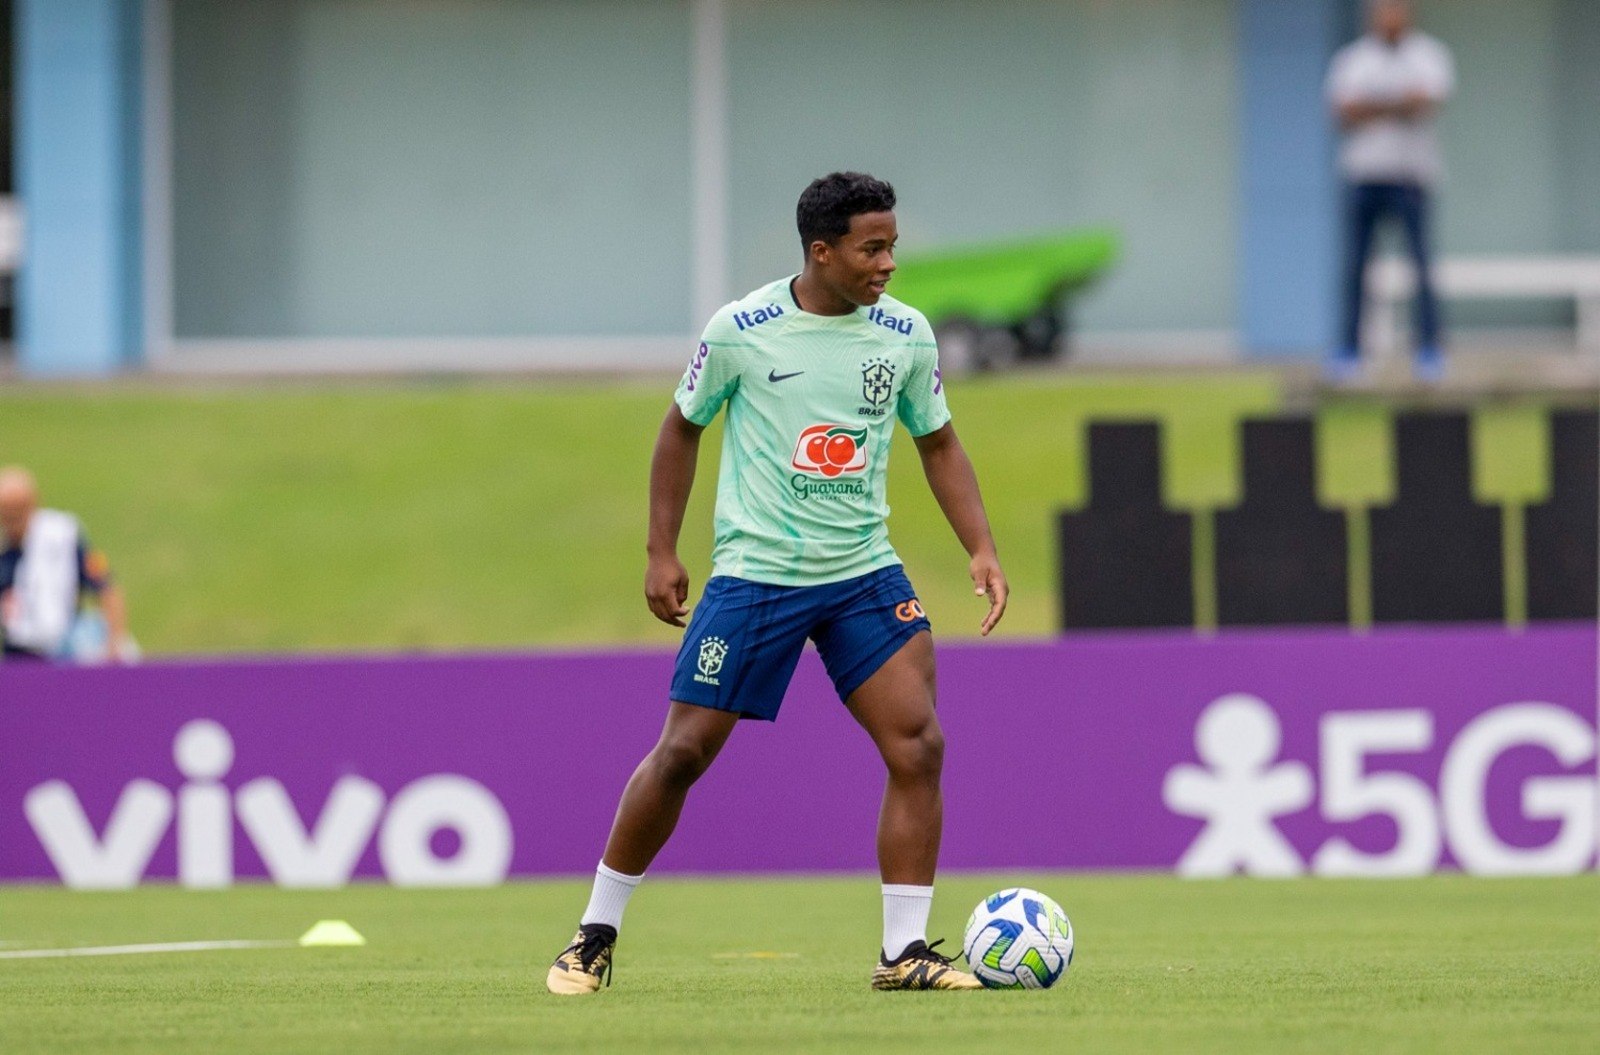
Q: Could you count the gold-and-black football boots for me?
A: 2